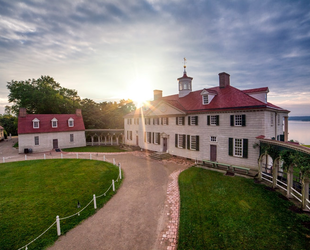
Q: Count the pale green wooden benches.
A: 3